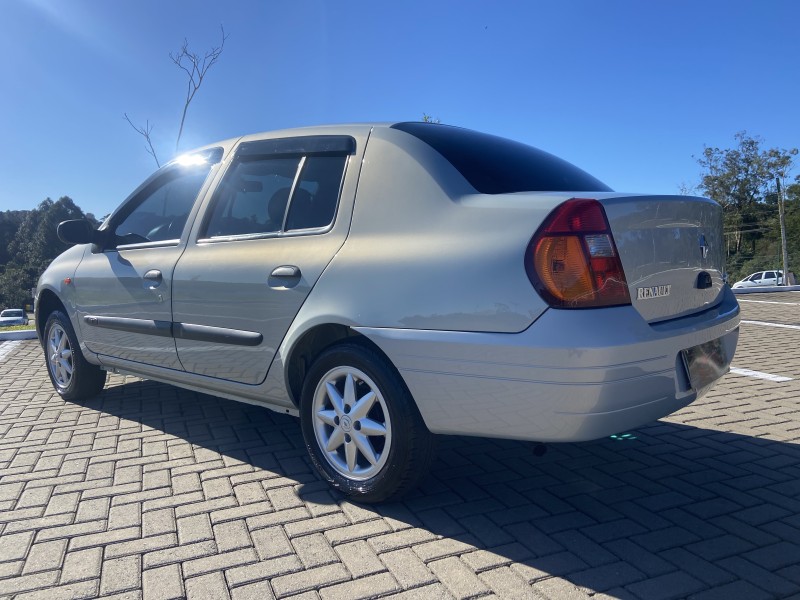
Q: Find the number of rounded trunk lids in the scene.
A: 1